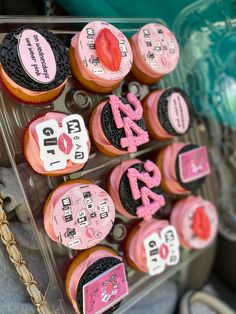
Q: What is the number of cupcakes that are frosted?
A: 12